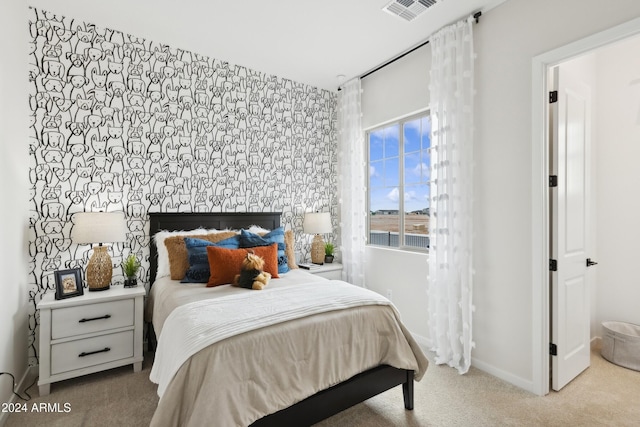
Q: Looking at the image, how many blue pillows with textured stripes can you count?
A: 2